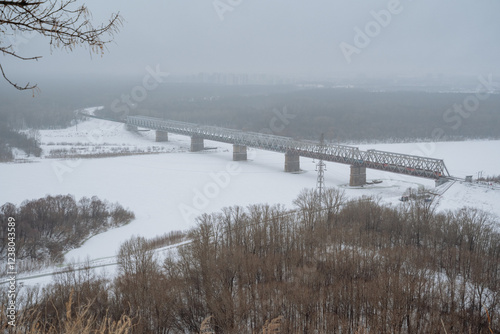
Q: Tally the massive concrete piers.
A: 5